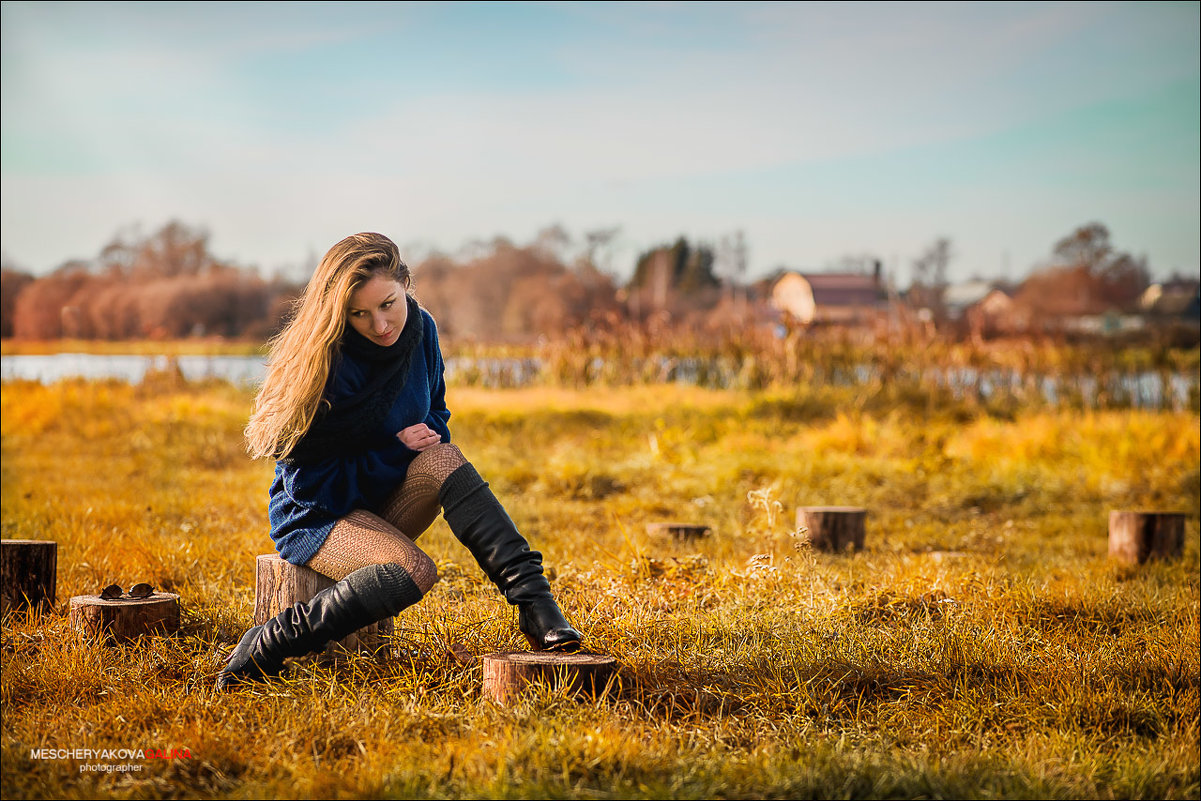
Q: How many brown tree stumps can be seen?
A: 7